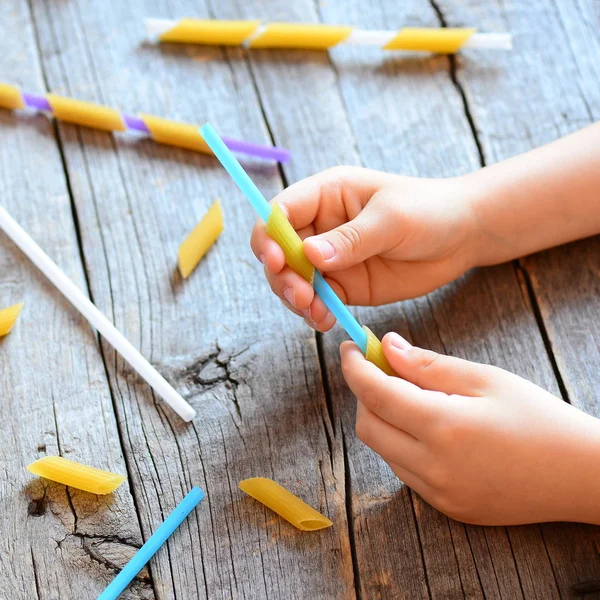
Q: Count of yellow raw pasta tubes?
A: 12